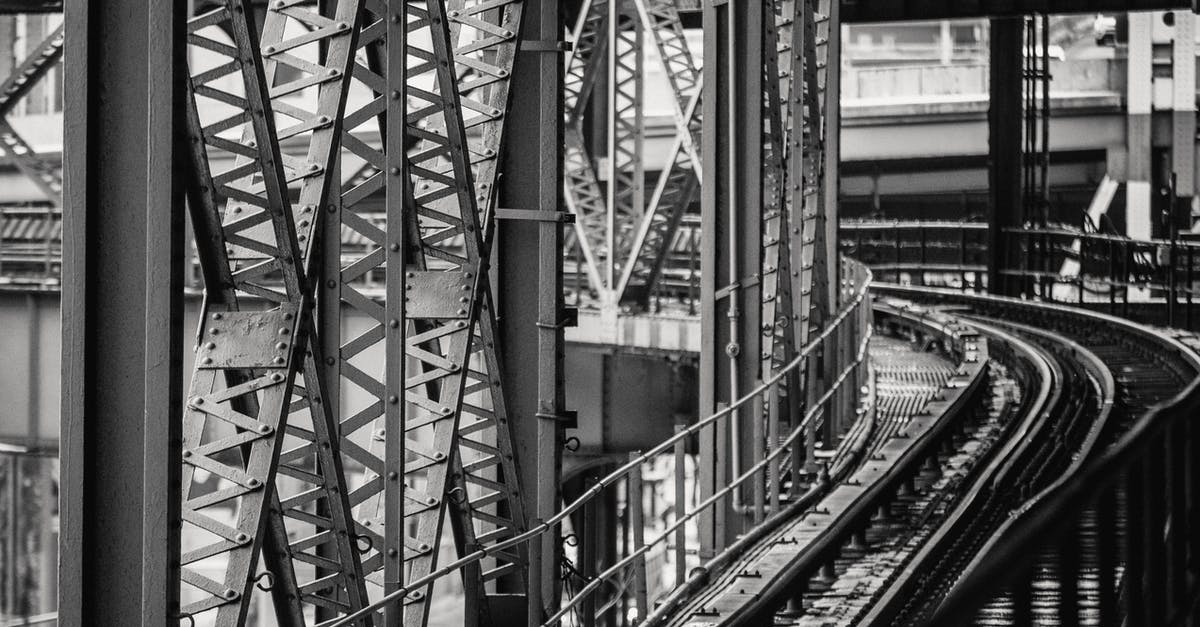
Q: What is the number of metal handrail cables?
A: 2